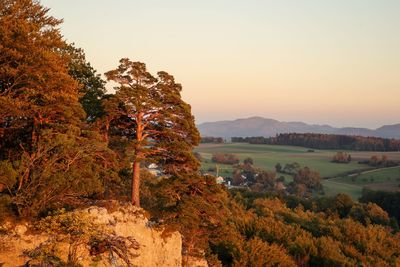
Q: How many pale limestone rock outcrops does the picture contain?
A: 1